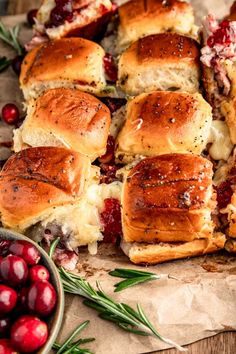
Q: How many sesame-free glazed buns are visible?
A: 7